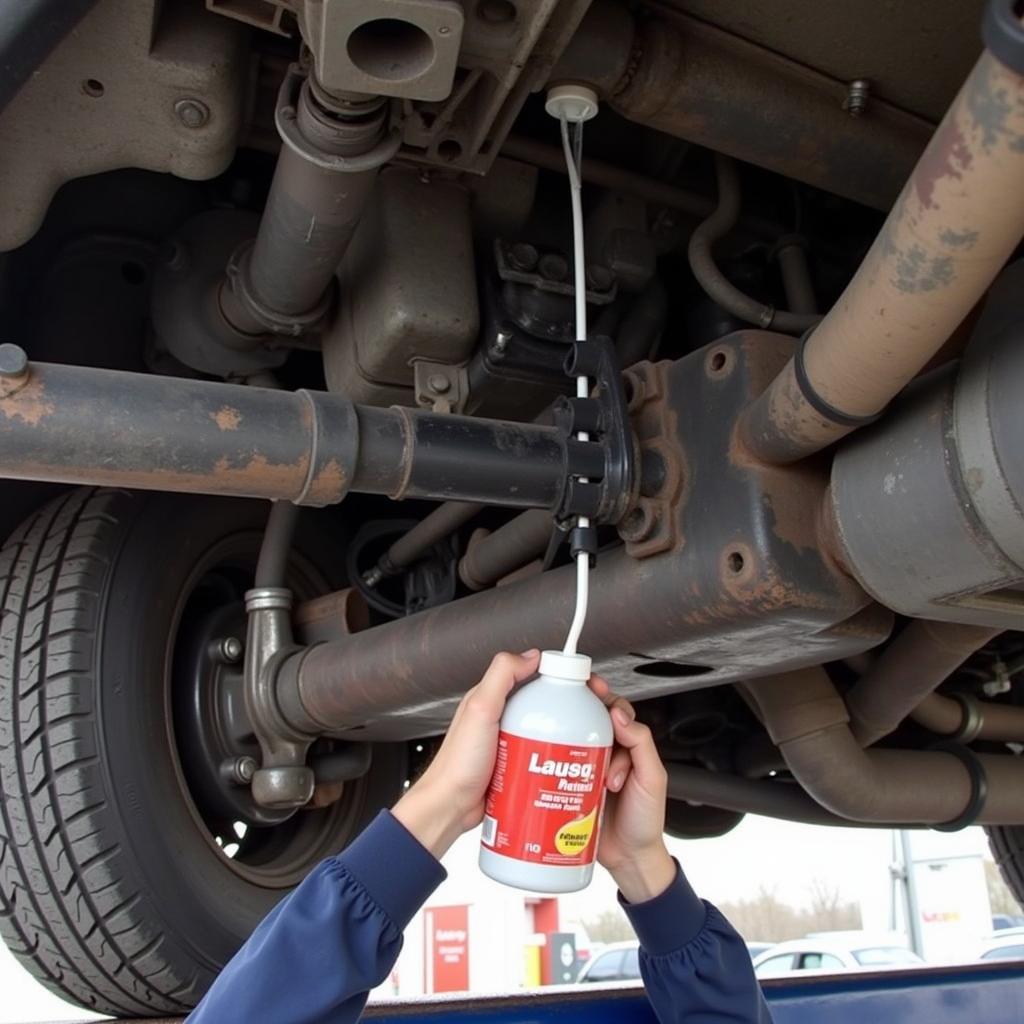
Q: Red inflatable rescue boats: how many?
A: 0